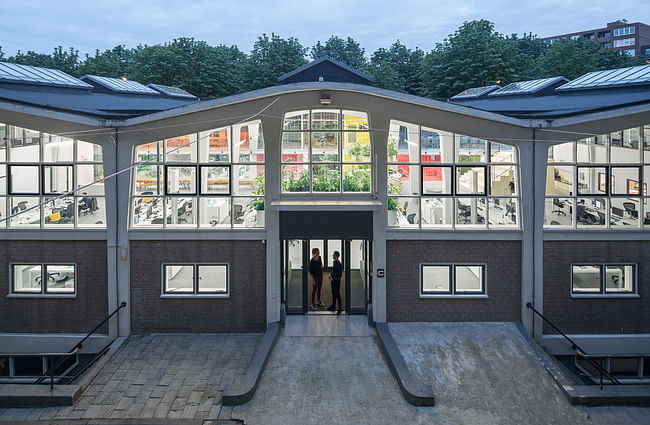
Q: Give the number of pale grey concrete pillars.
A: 4